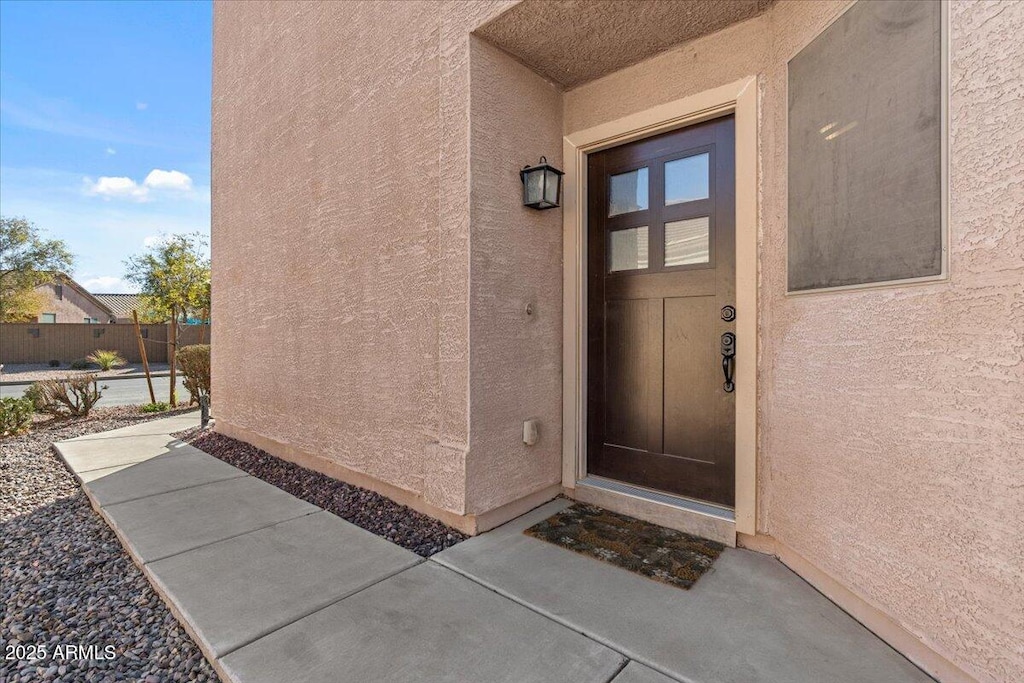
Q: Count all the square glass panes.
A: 4